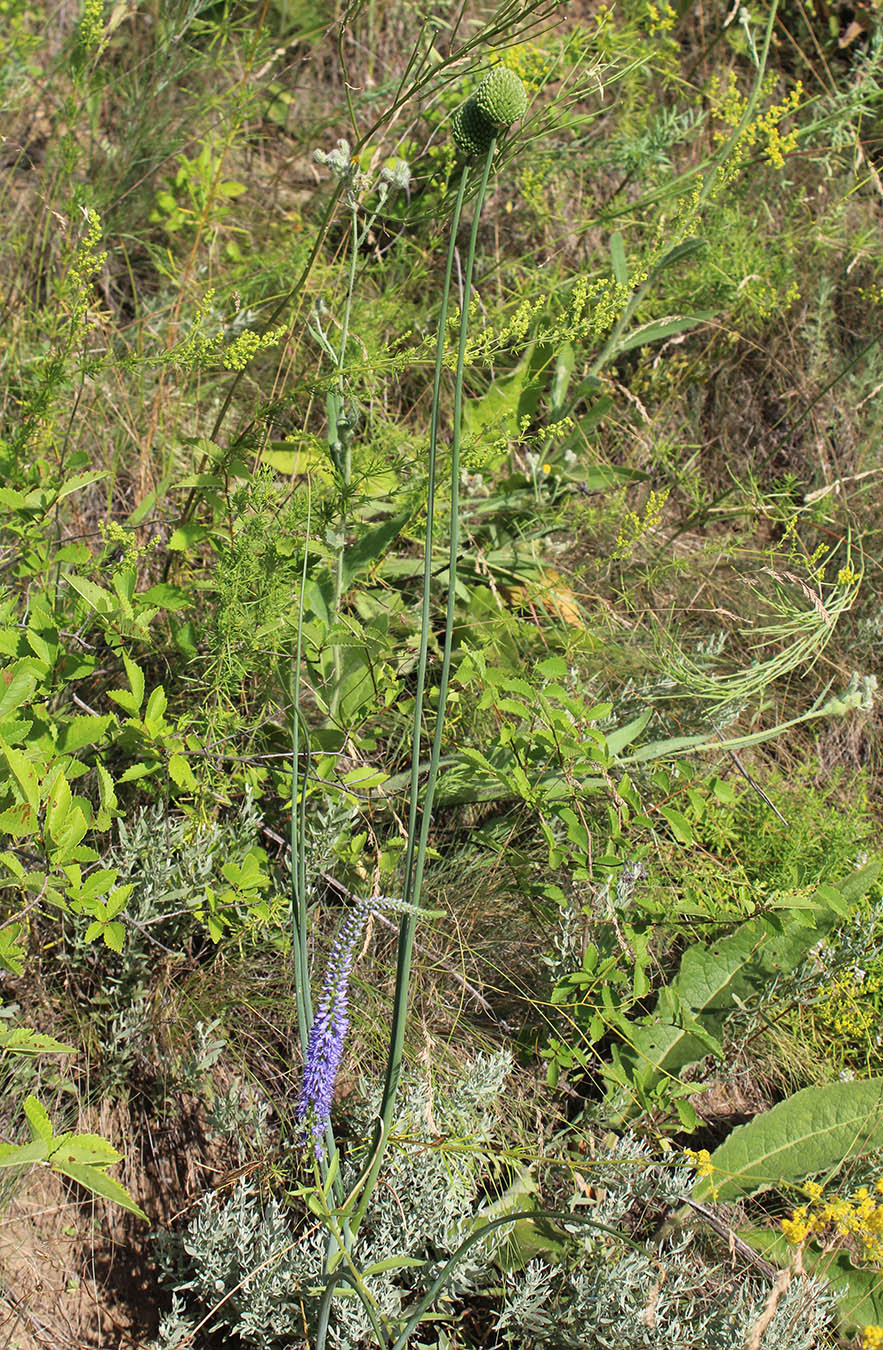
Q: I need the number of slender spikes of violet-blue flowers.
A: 1